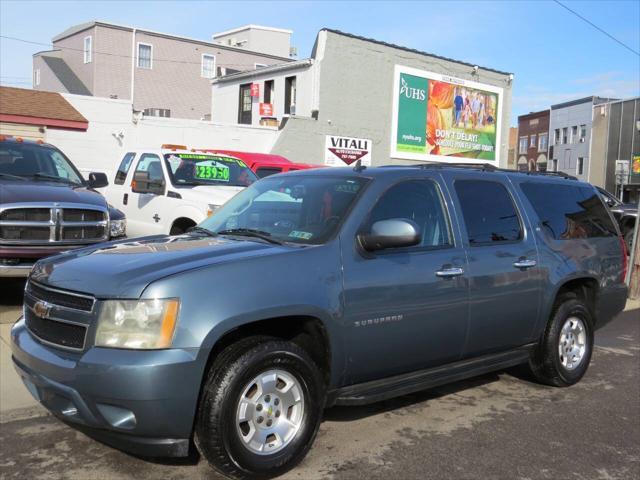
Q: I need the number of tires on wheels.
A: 2